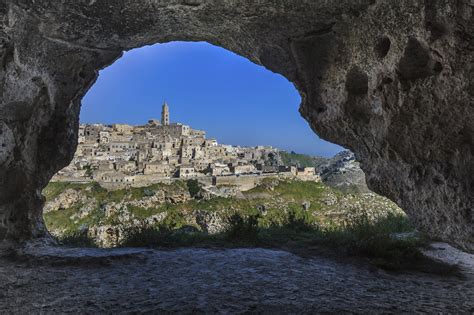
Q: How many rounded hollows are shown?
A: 3